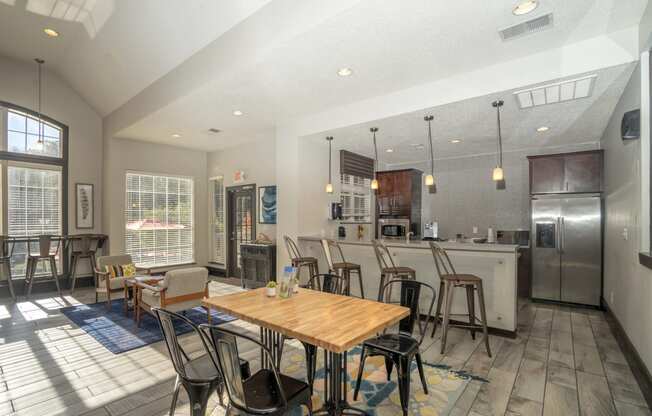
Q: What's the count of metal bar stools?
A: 7